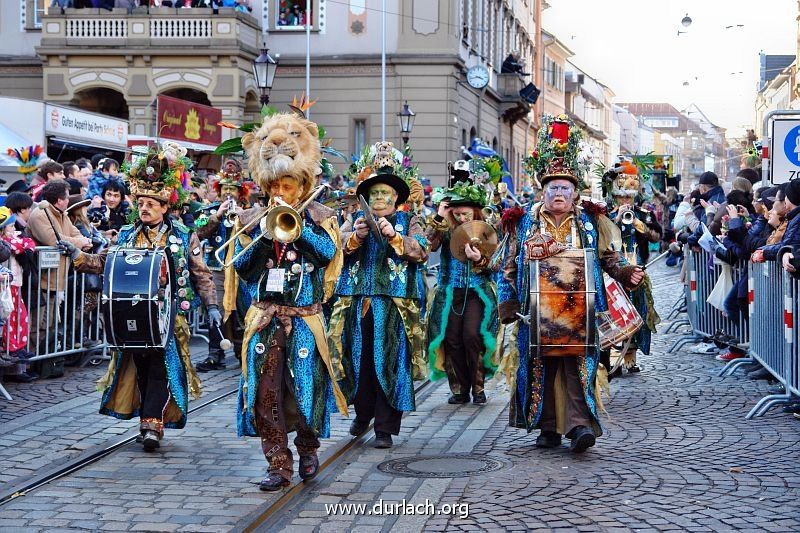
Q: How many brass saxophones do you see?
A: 0